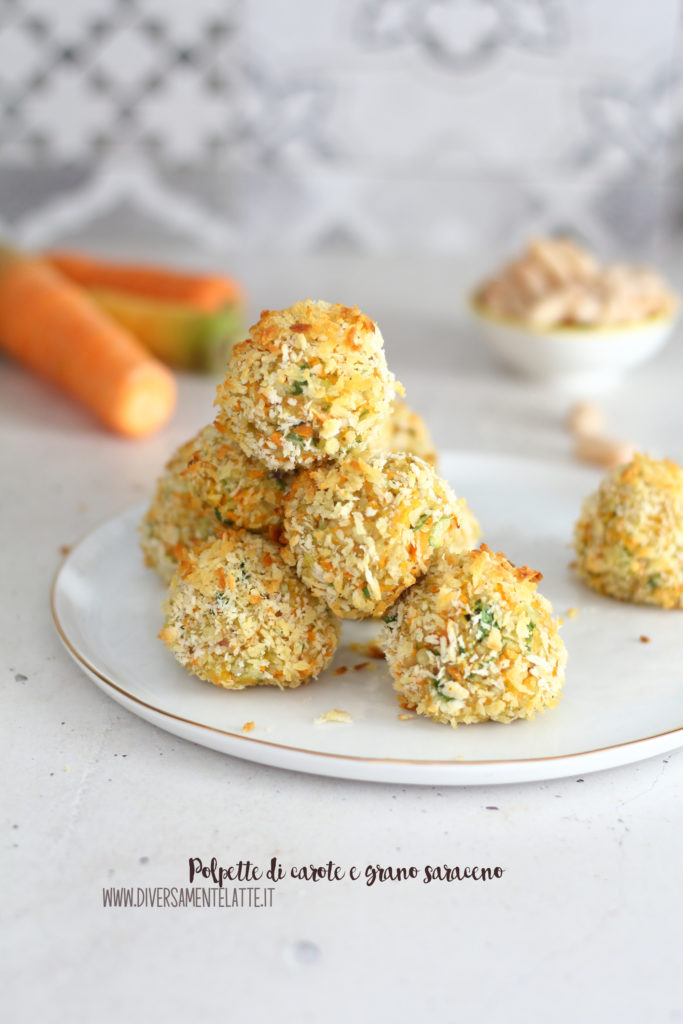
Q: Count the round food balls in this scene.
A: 9